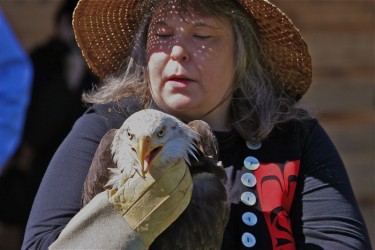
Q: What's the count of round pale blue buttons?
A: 6